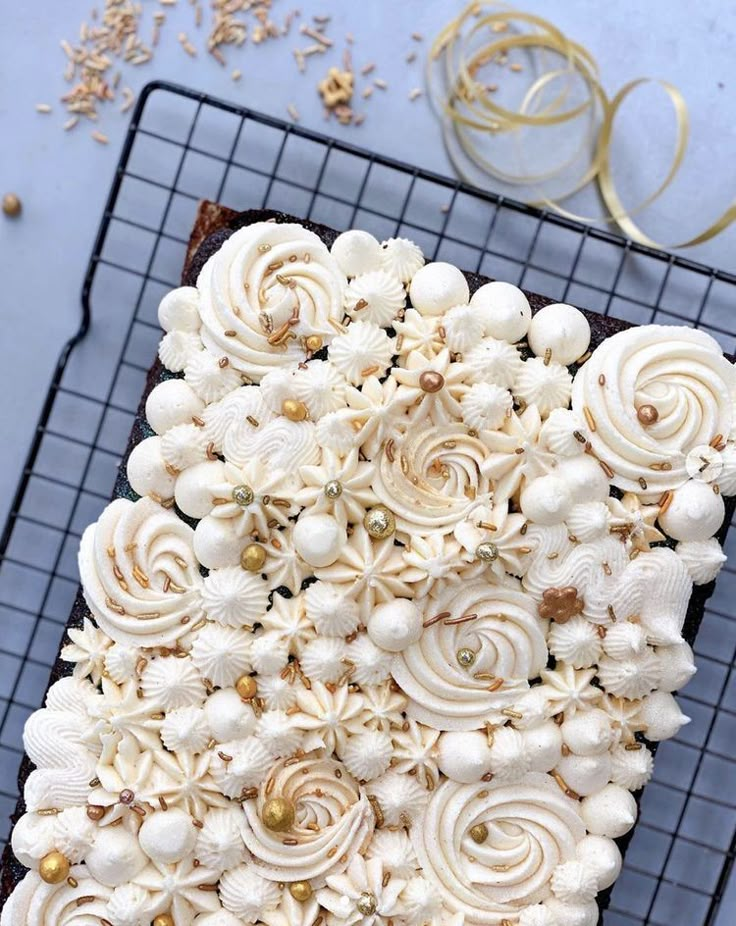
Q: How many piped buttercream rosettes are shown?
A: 8